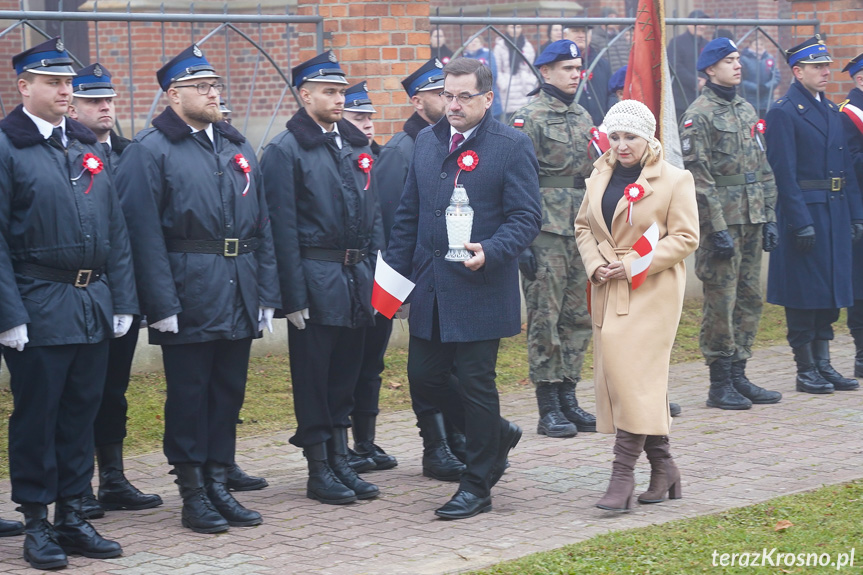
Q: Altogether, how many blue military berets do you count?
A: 3